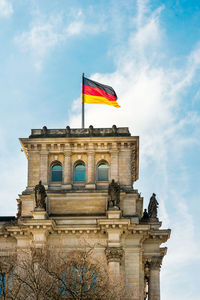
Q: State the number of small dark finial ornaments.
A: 4